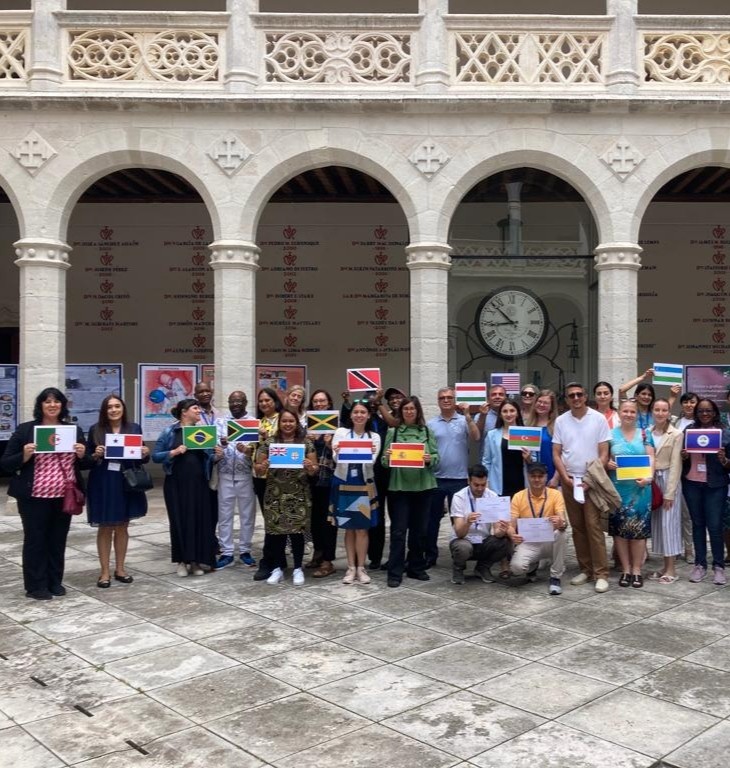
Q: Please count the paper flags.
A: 15